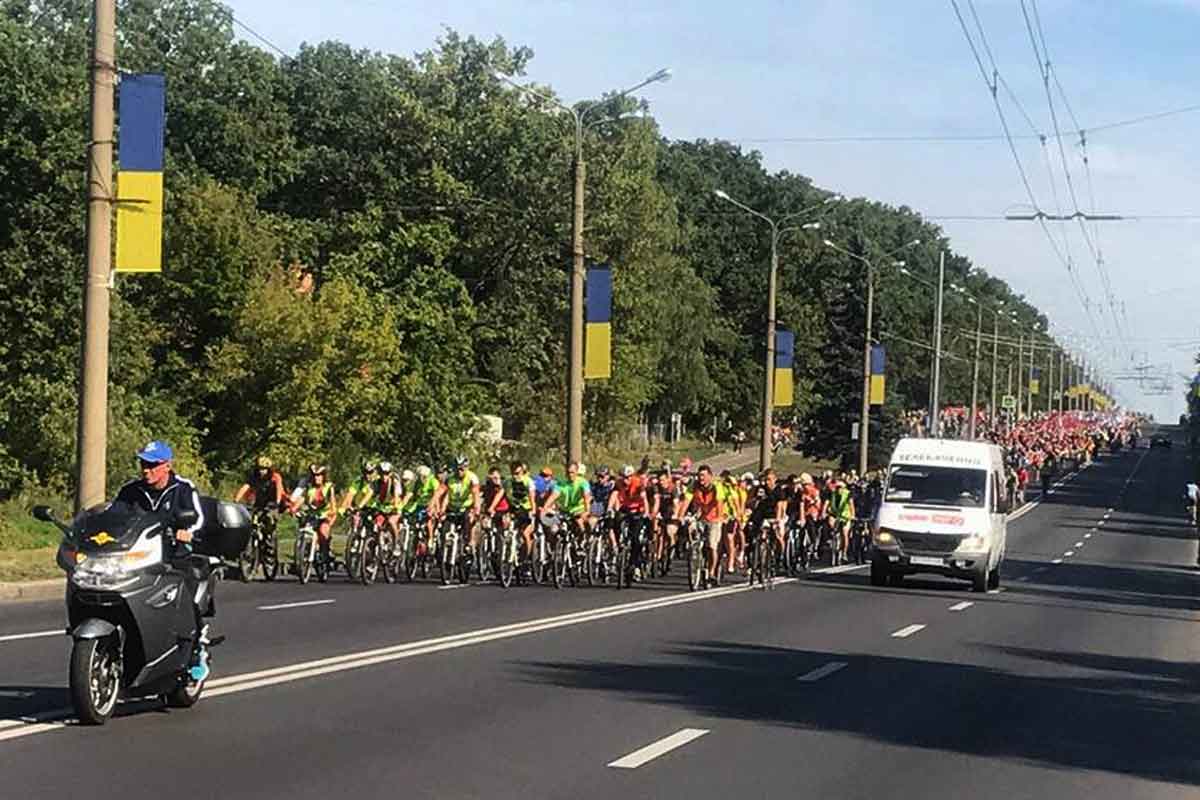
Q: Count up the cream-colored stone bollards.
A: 0